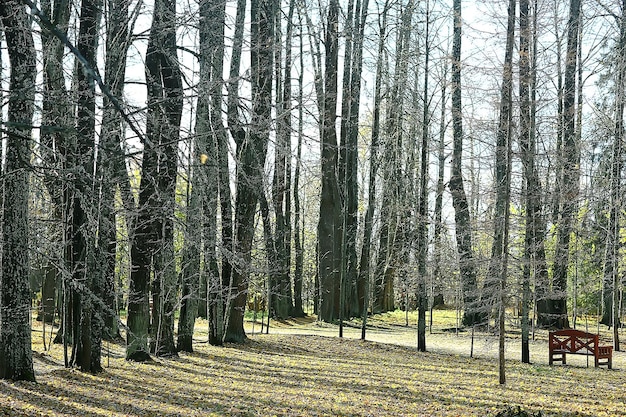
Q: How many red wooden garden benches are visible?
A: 1